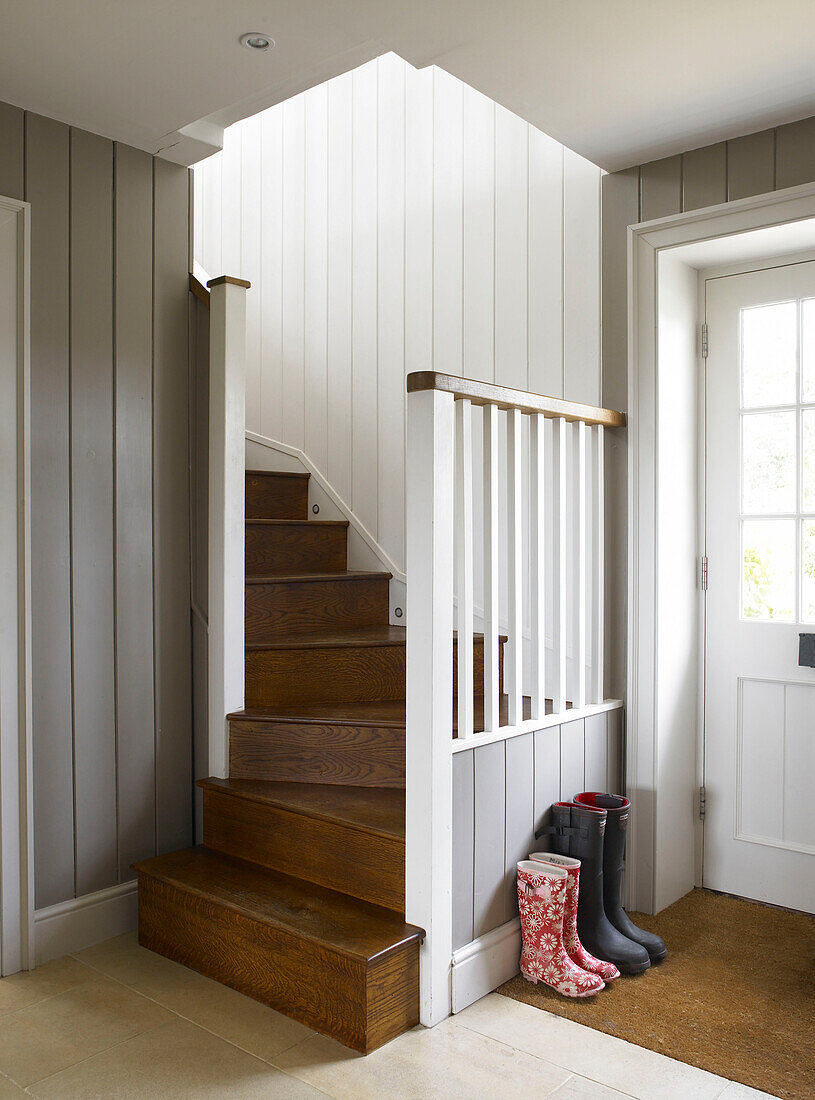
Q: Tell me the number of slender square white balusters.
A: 7